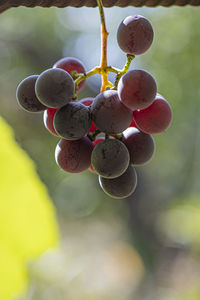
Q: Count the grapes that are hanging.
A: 15